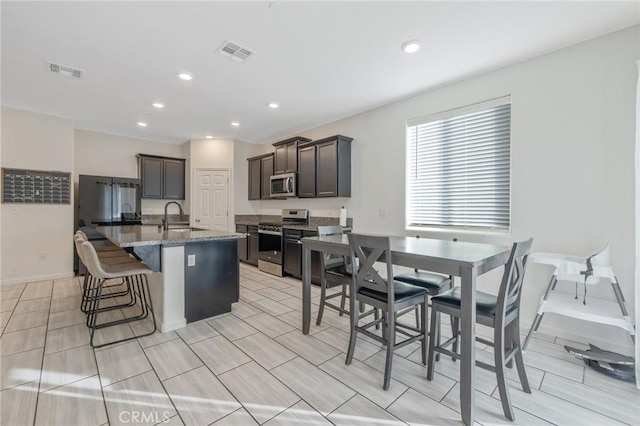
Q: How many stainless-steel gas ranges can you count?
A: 1